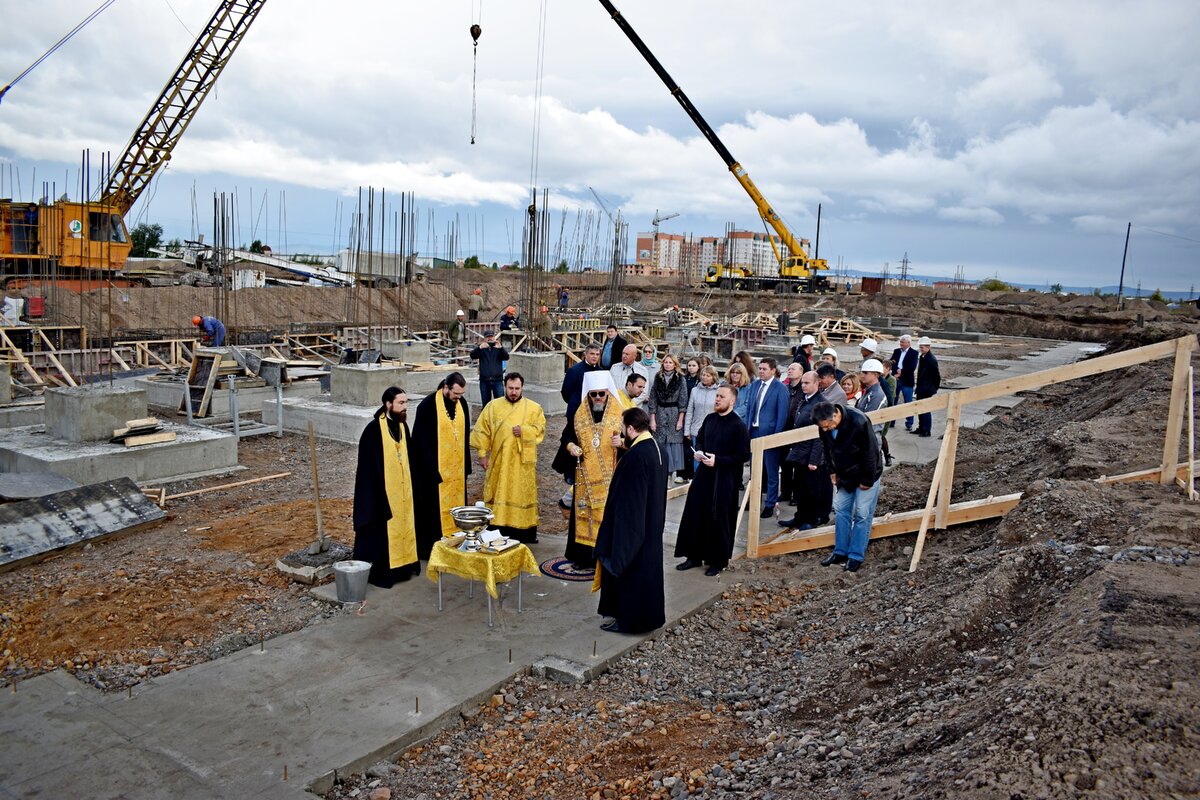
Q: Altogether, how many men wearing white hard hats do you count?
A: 6